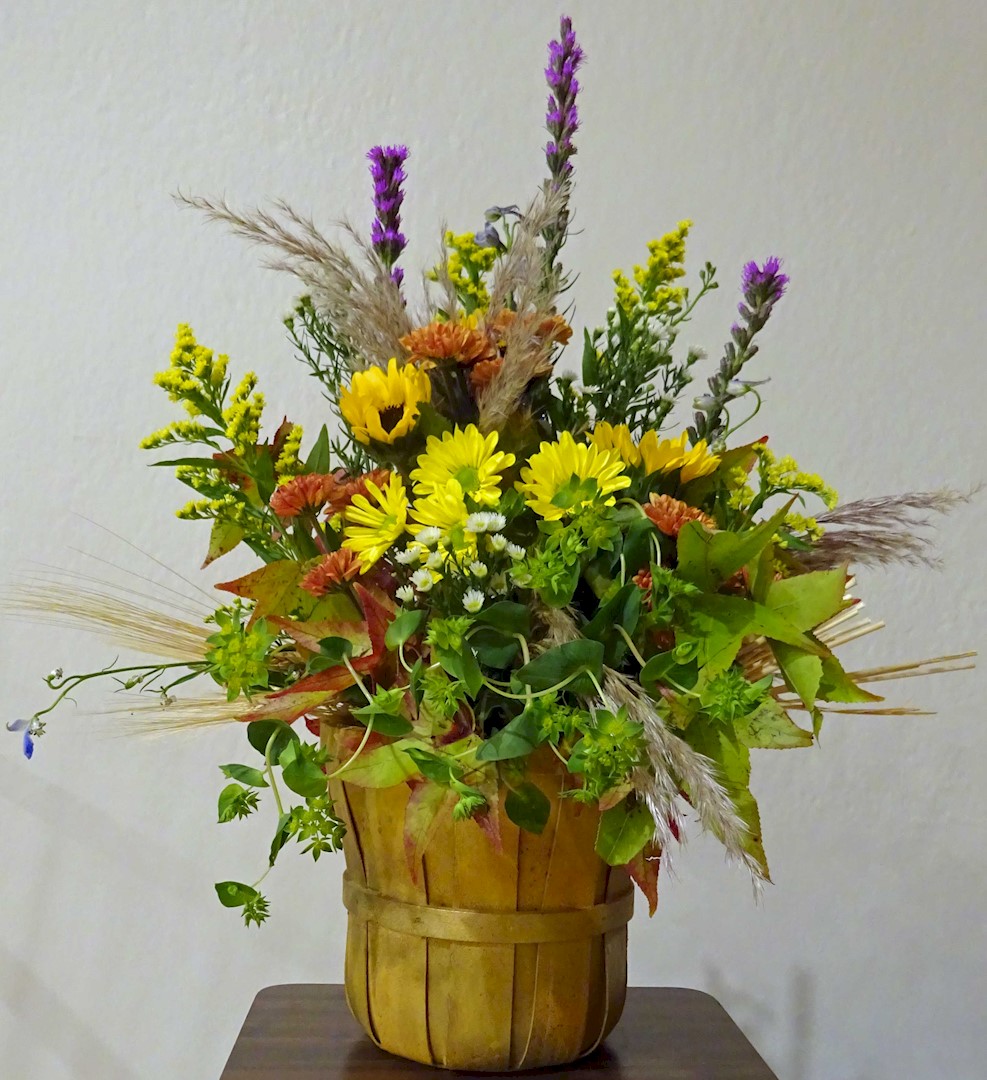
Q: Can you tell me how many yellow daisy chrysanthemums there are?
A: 4